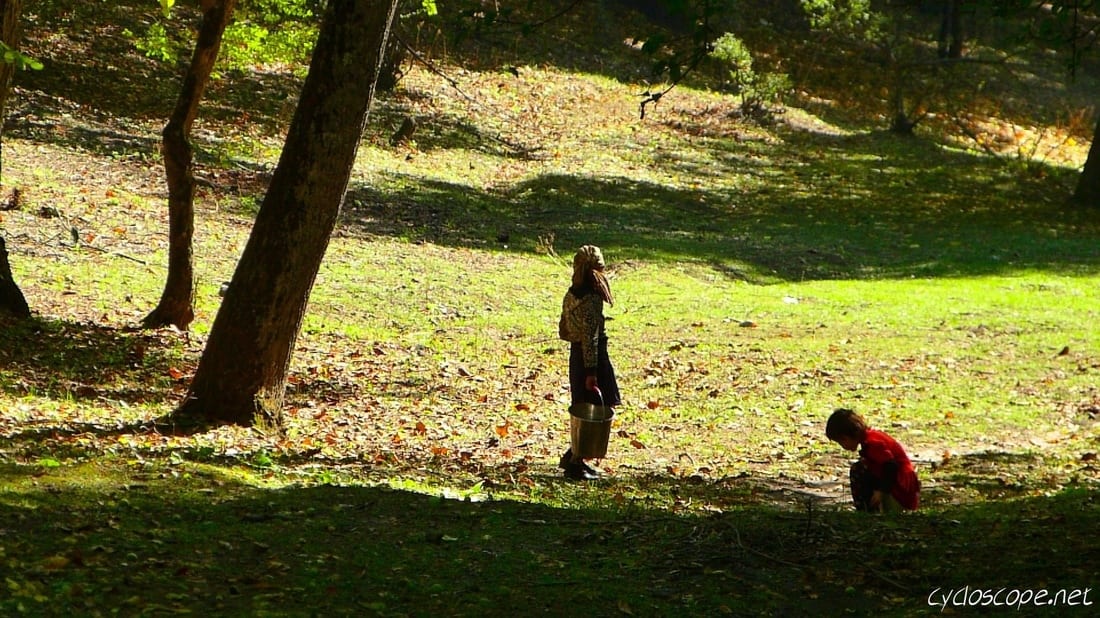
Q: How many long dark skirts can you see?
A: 1